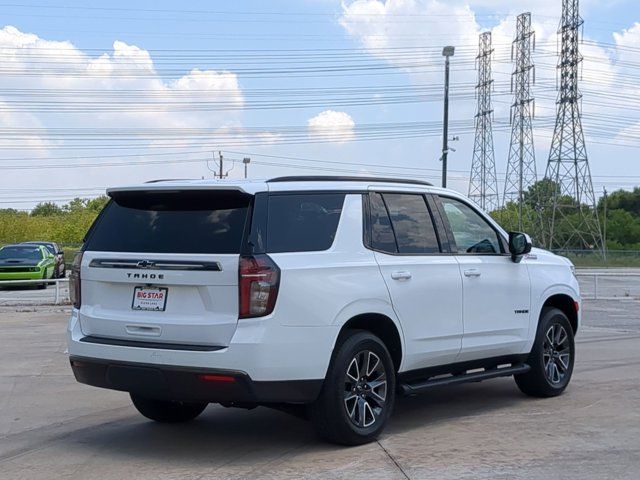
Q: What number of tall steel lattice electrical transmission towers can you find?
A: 3